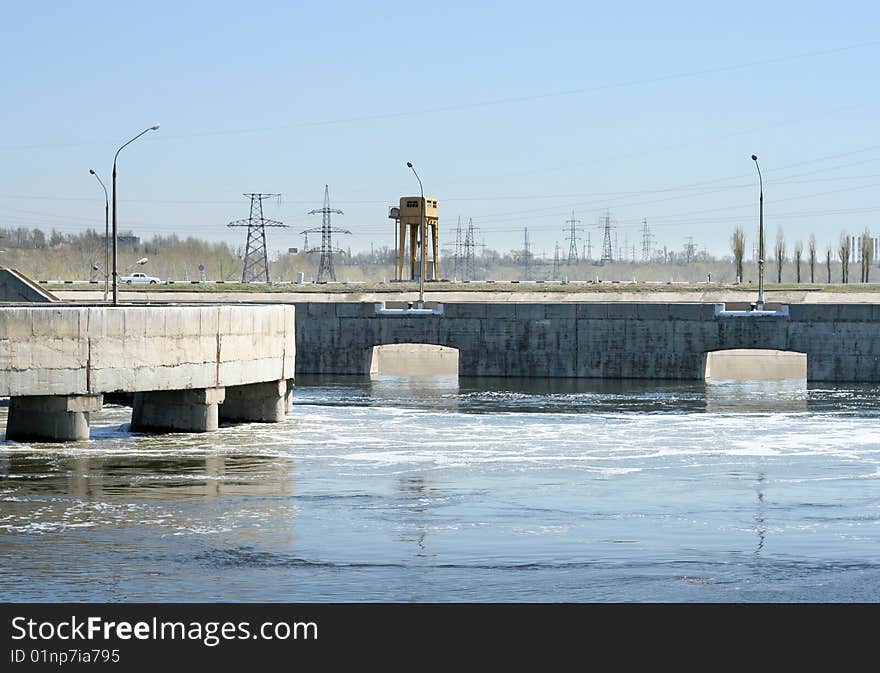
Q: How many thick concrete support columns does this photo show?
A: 3